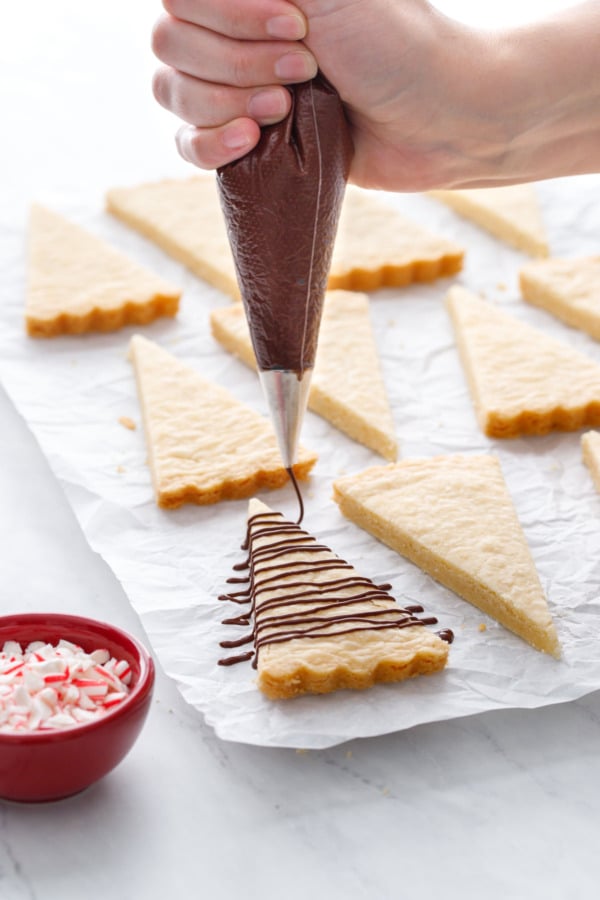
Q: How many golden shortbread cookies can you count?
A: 11